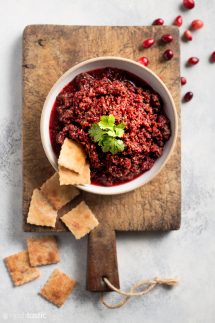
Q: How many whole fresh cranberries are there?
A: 13